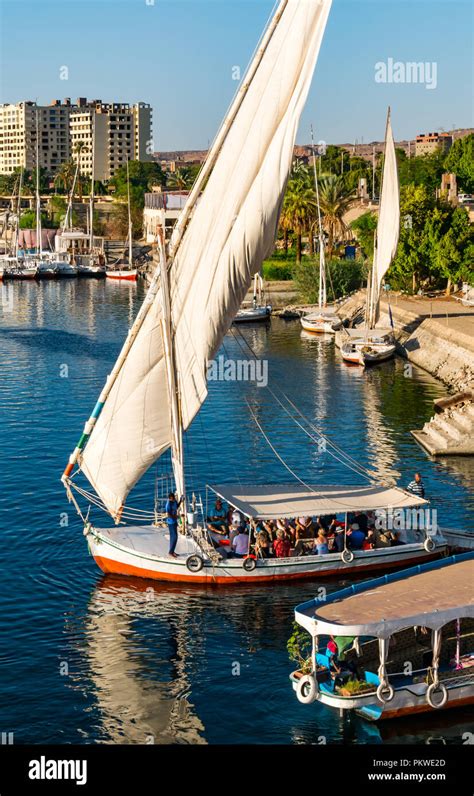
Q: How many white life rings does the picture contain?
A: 7